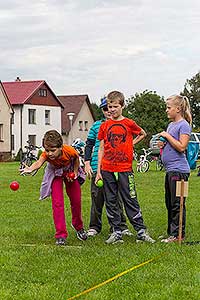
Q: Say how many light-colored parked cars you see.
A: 1